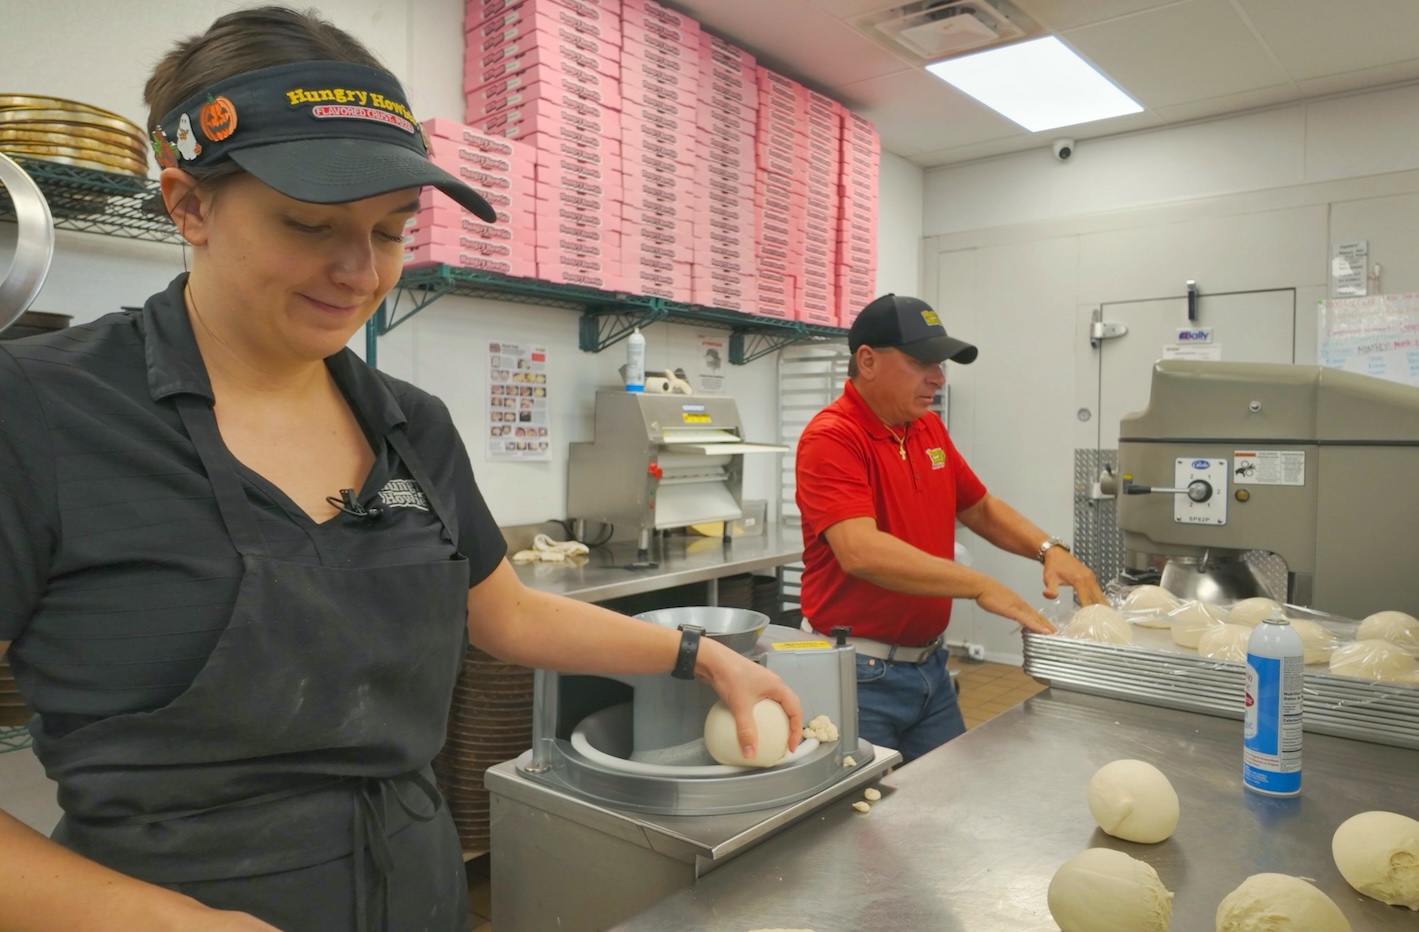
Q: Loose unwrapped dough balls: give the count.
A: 5